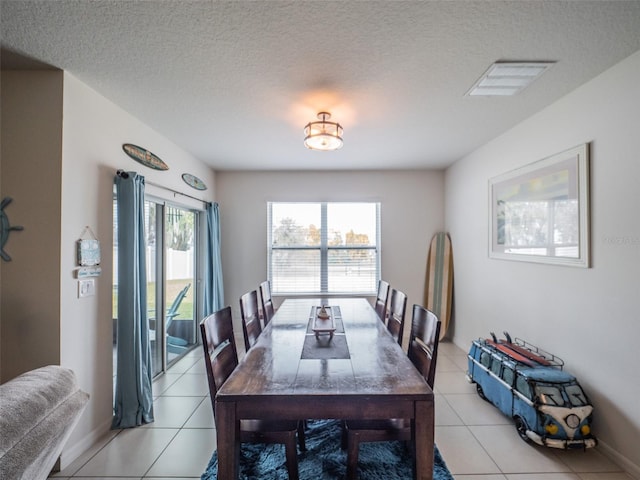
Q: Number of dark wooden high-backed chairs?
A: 6